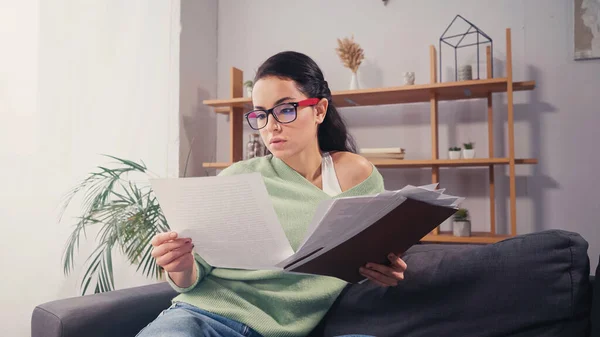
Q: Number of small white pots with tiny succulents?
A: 2